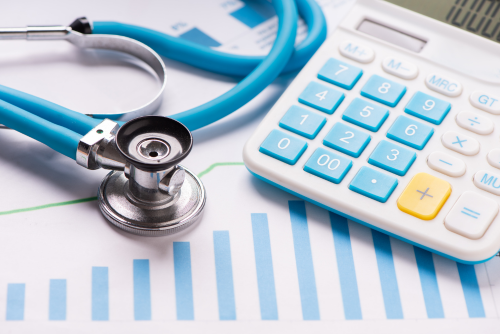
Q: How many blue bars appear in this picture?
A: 12